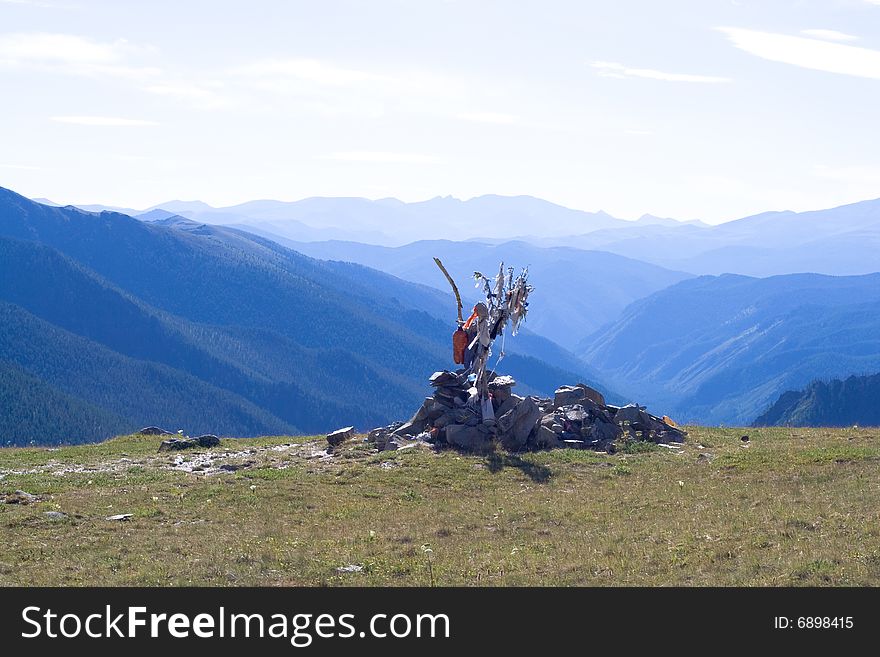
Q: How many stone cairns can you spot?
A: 1